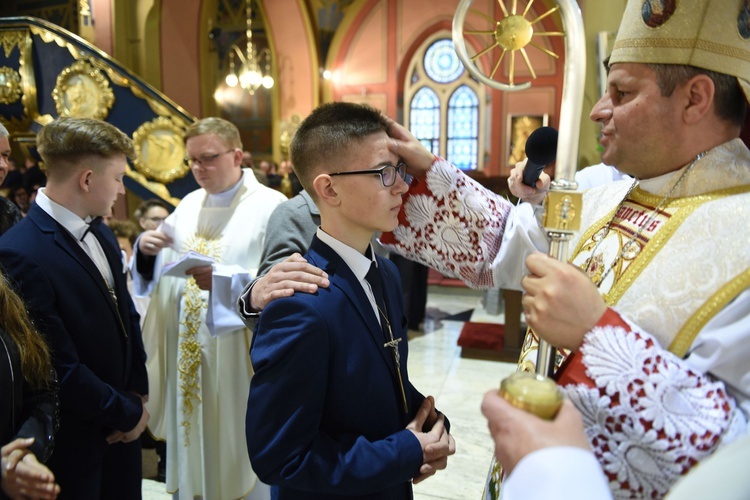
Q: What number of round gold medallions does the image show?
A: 3